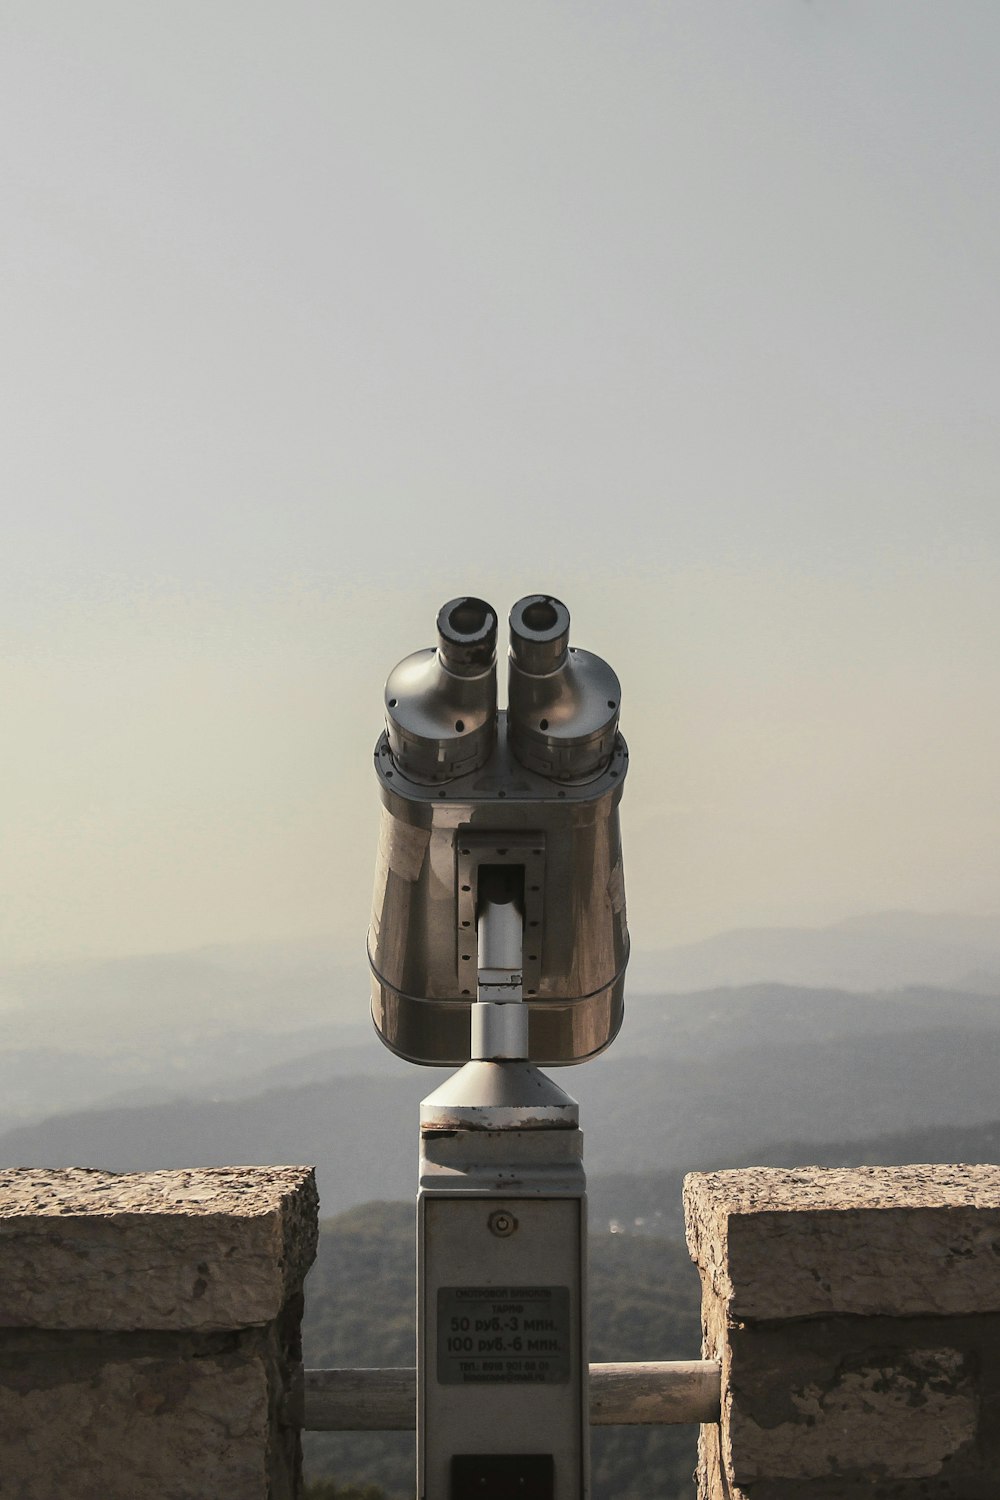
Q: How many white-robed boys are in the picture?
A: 0